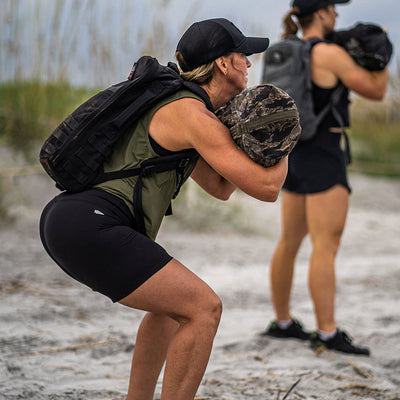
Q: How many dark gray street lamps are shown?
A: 0